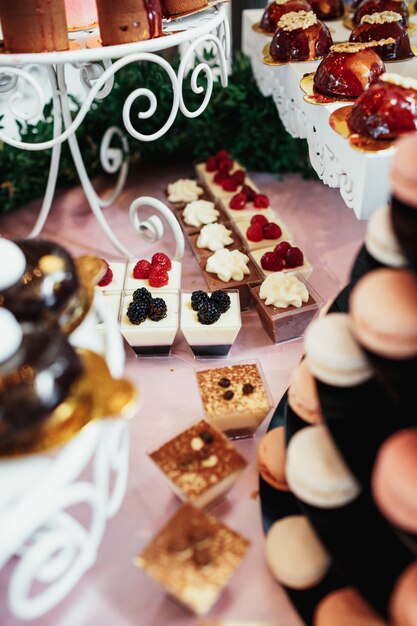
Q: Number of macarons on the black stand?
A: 11